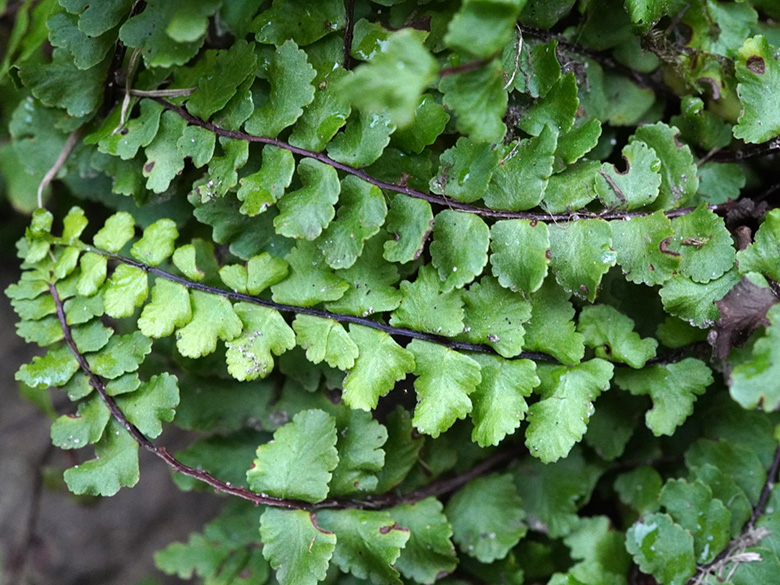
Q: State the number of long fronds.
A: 3